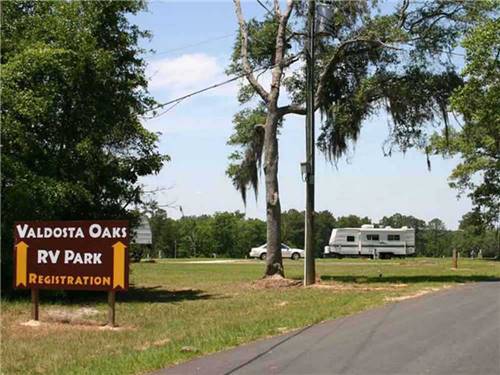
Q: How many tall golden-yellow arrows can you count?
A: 2